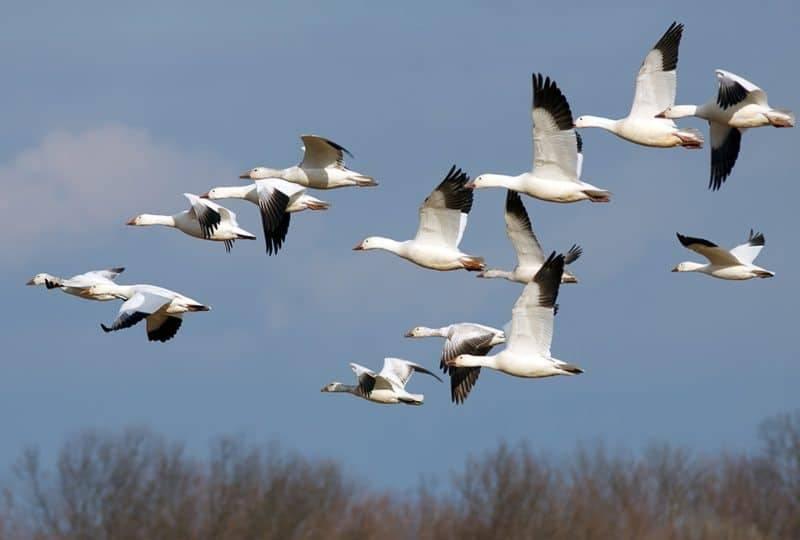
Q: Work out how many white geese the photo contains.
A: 14